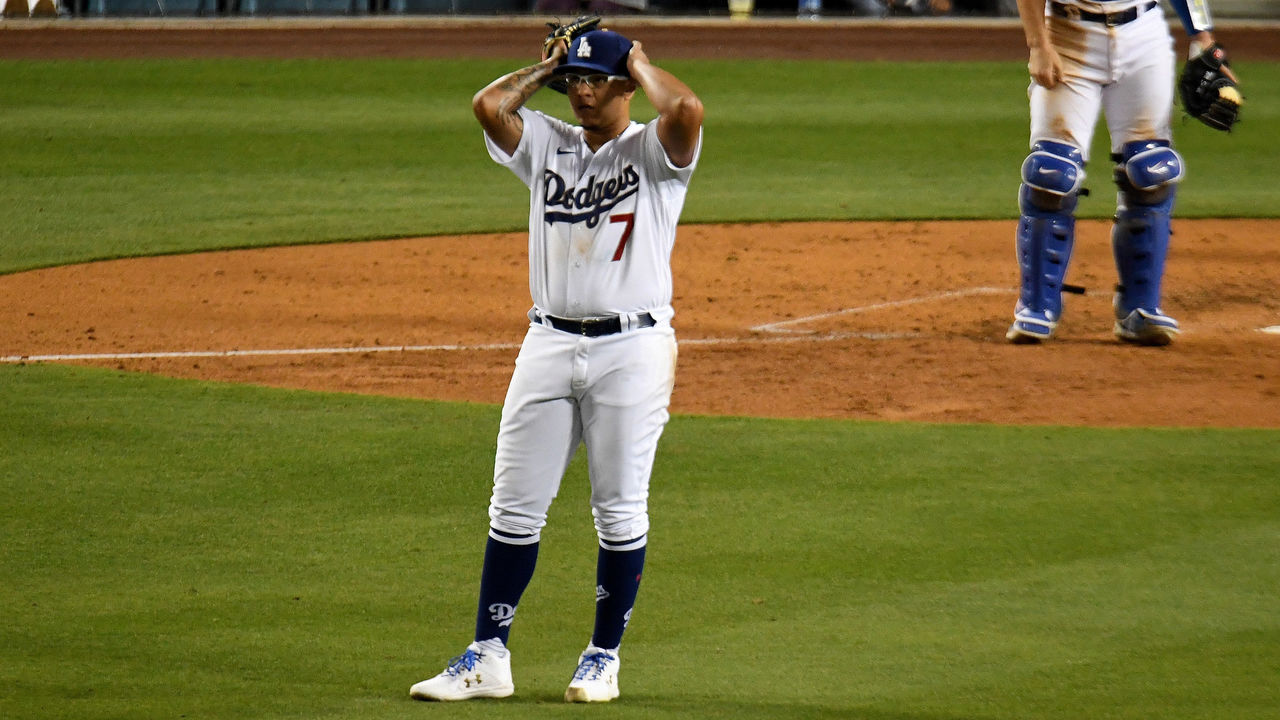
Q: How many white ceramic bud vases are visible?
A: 0